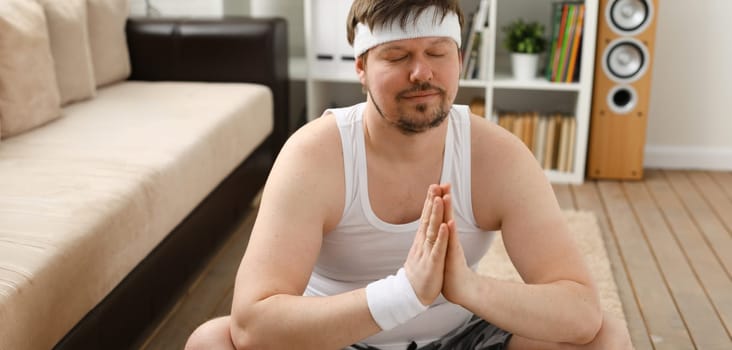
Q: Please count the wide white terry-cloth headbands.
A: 1